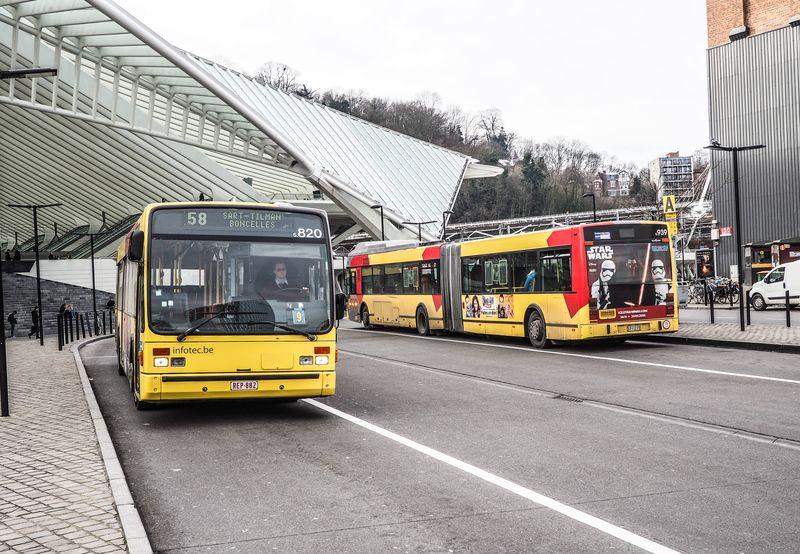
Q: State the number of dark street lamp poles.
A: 8